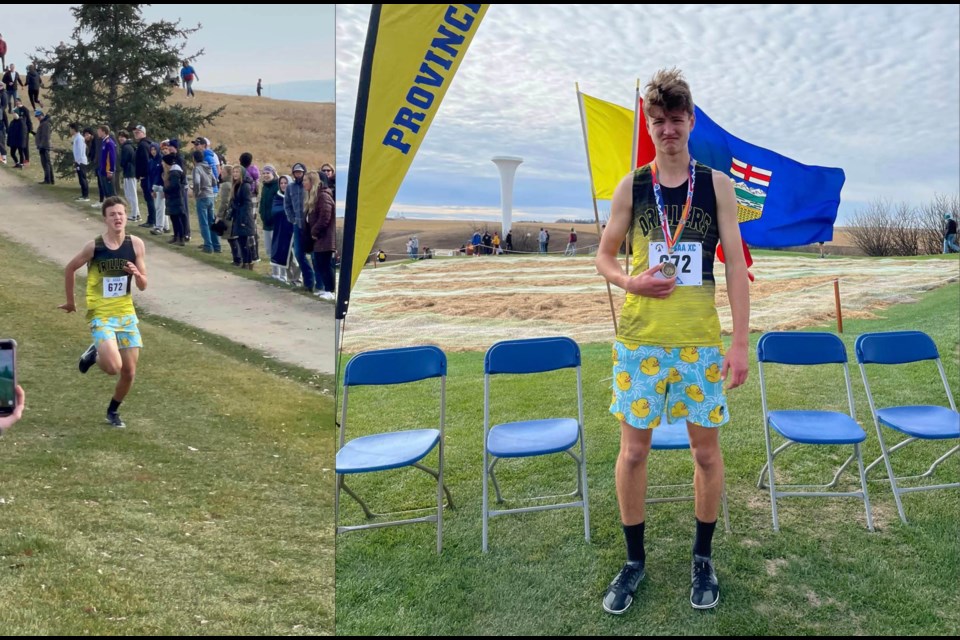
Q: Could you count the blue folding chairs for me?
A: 5